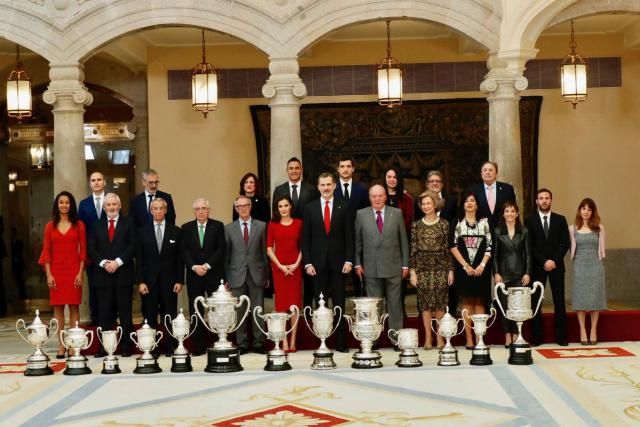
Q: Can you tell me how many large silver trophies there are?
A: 13